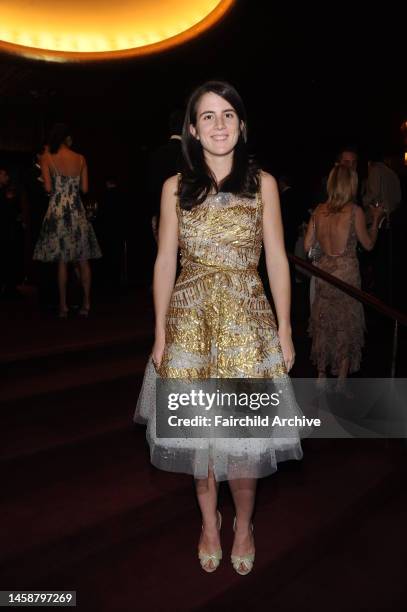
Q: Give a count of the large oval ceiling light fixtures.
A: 1